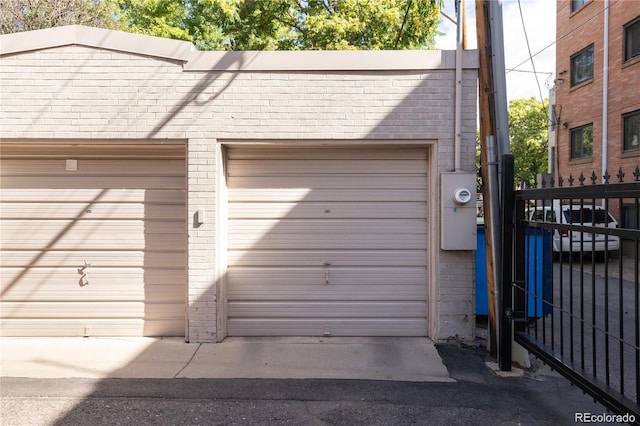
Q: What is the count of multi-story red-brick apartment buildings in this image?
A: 1